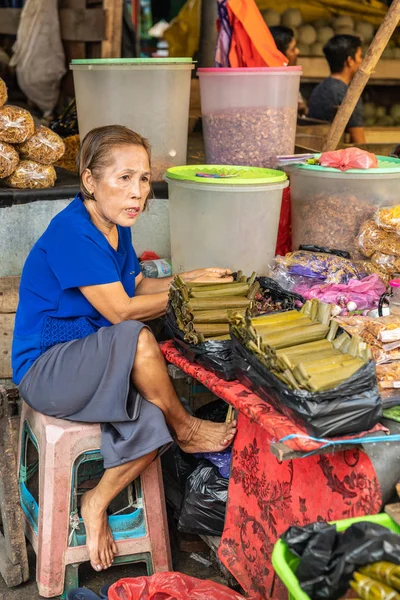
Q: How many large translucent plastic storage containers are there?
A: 4